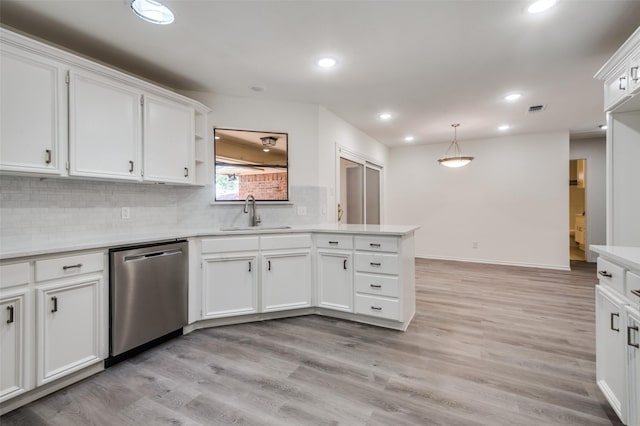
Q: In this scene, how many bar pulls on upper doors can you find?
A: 5